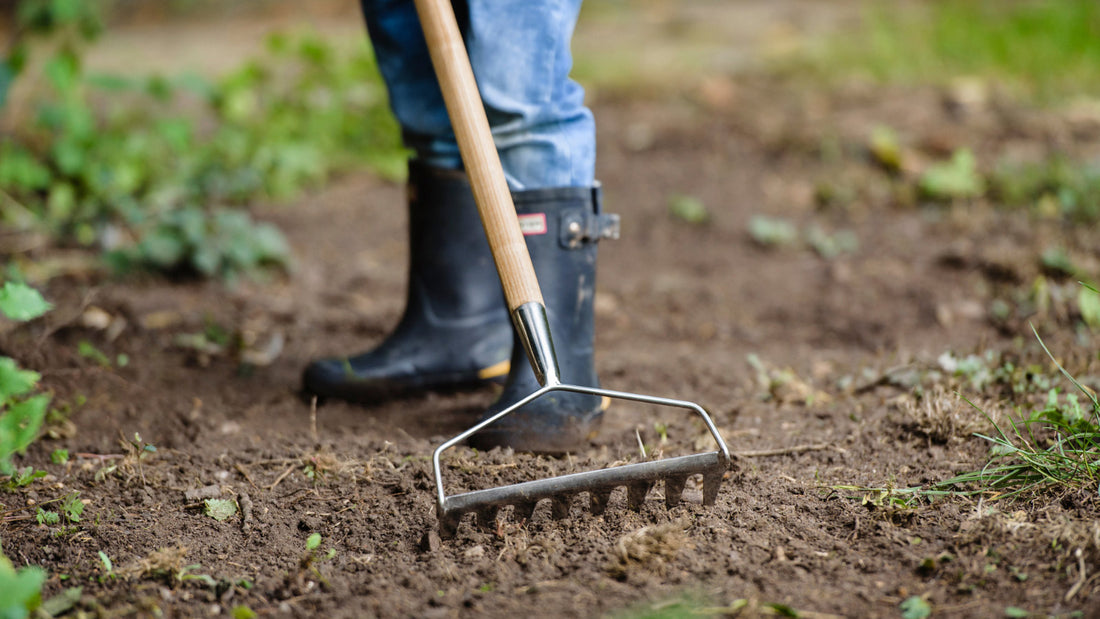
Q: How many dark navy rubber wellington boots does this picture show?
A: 2